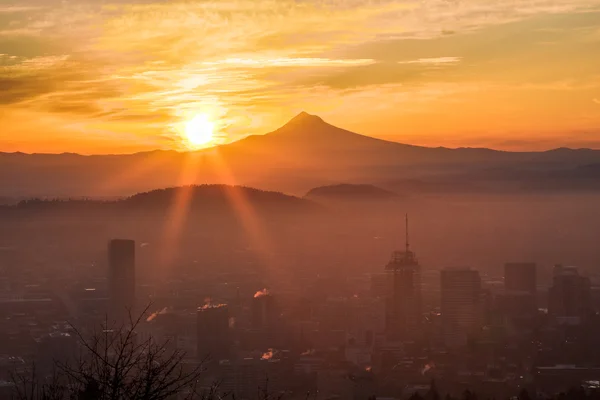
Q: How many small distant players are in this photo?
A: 0